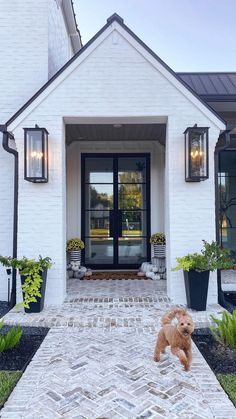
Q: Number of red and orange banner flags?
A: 0